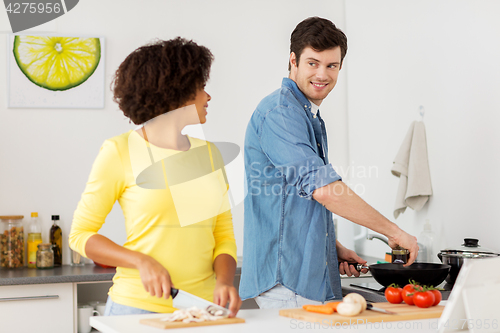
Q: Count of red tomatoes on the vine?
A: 4